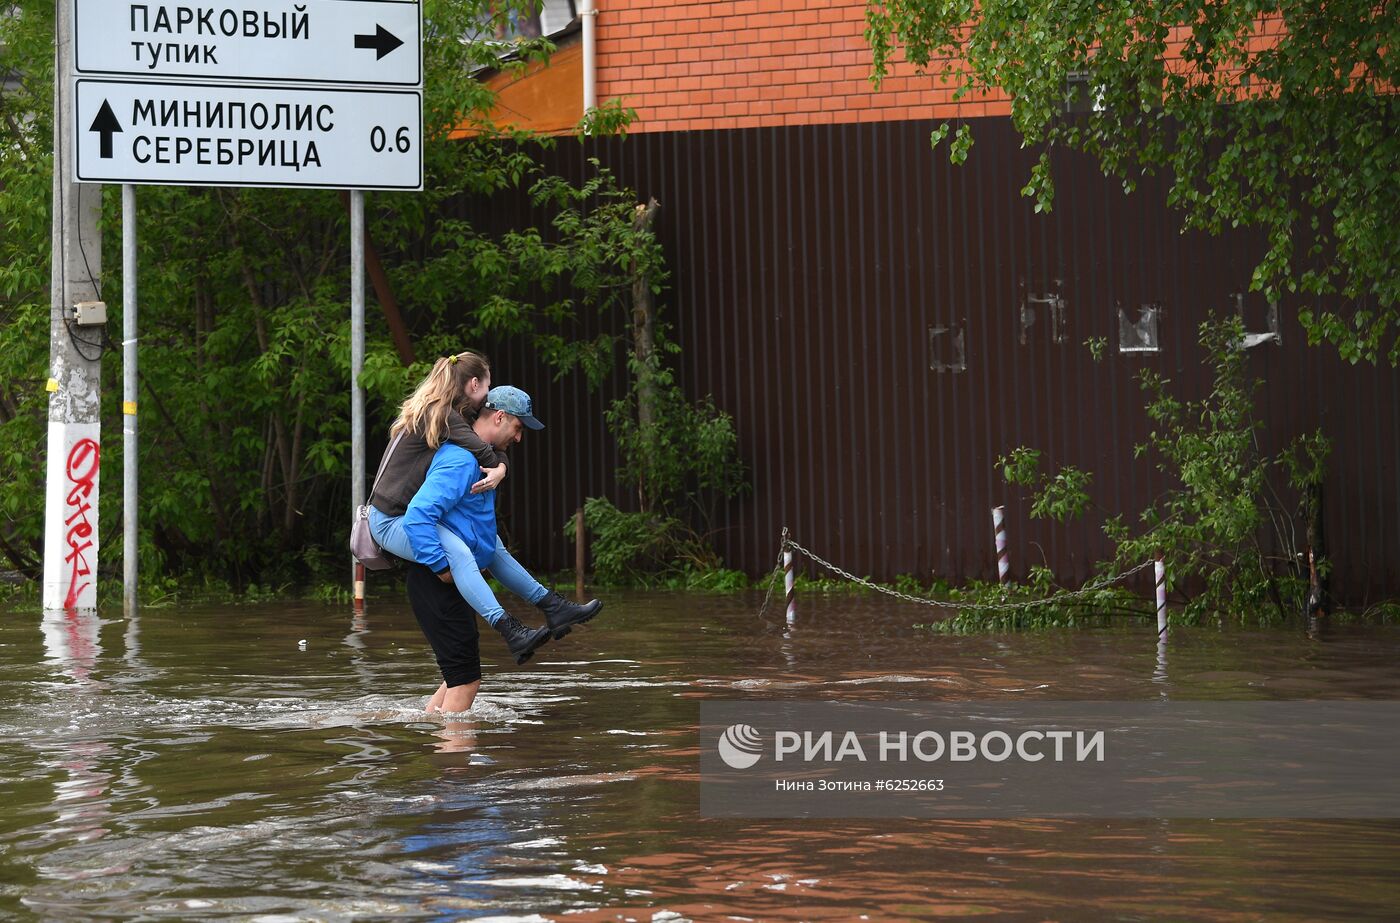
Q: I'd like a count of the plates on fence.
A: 4